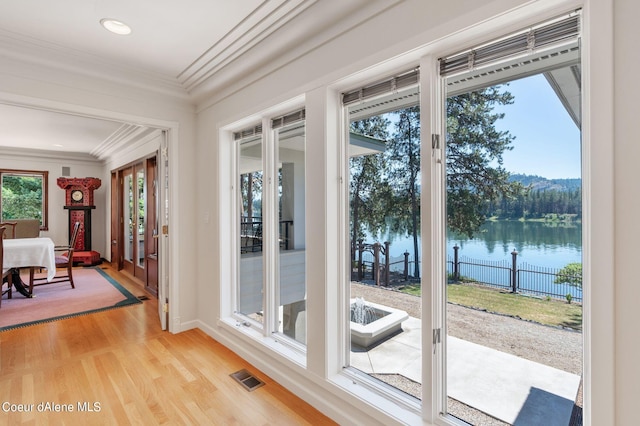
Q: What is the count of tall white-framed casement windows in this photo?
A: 4